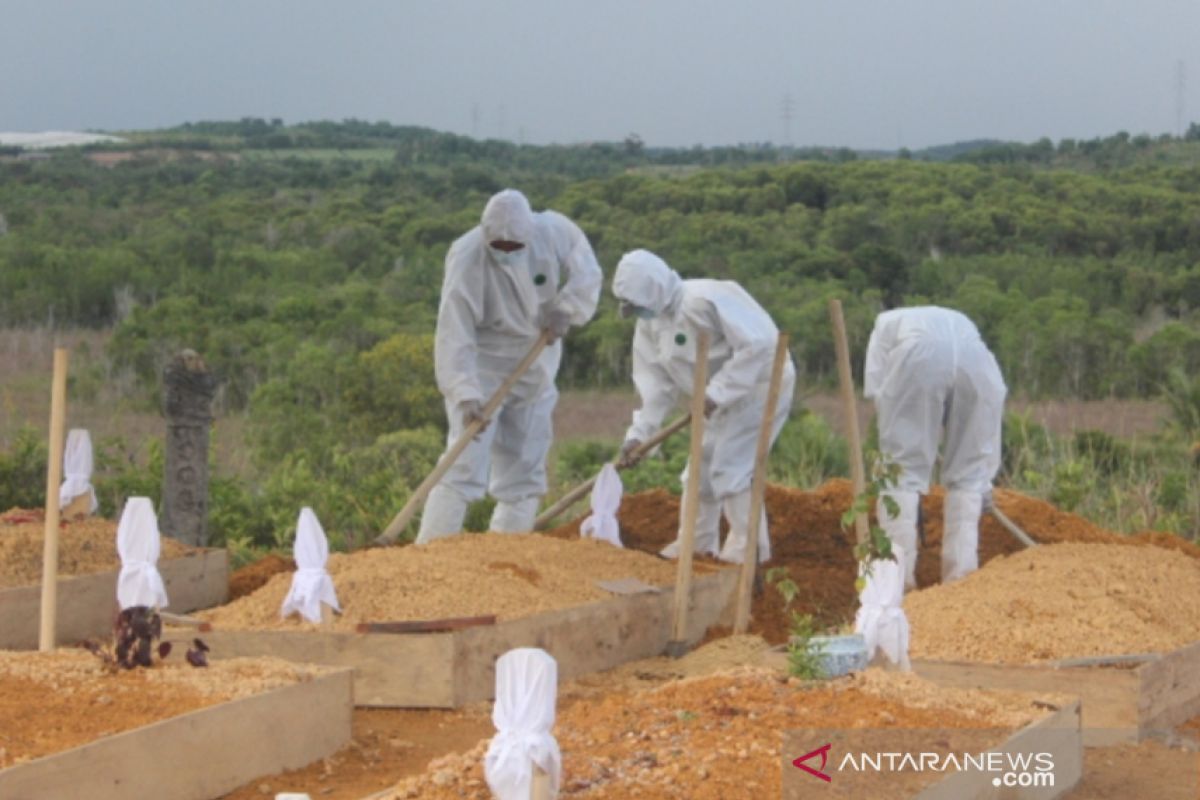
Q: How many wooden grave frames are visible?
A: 5